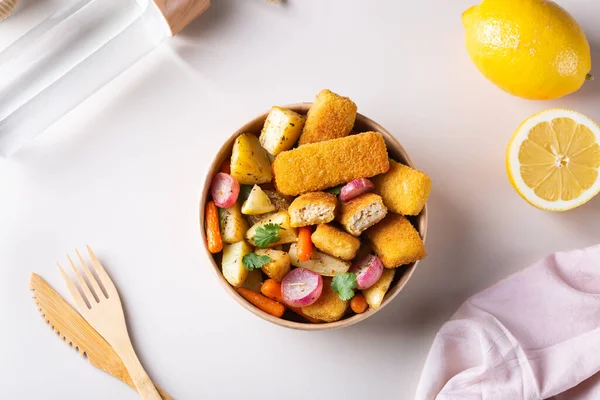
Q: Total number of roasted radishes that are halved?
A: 4